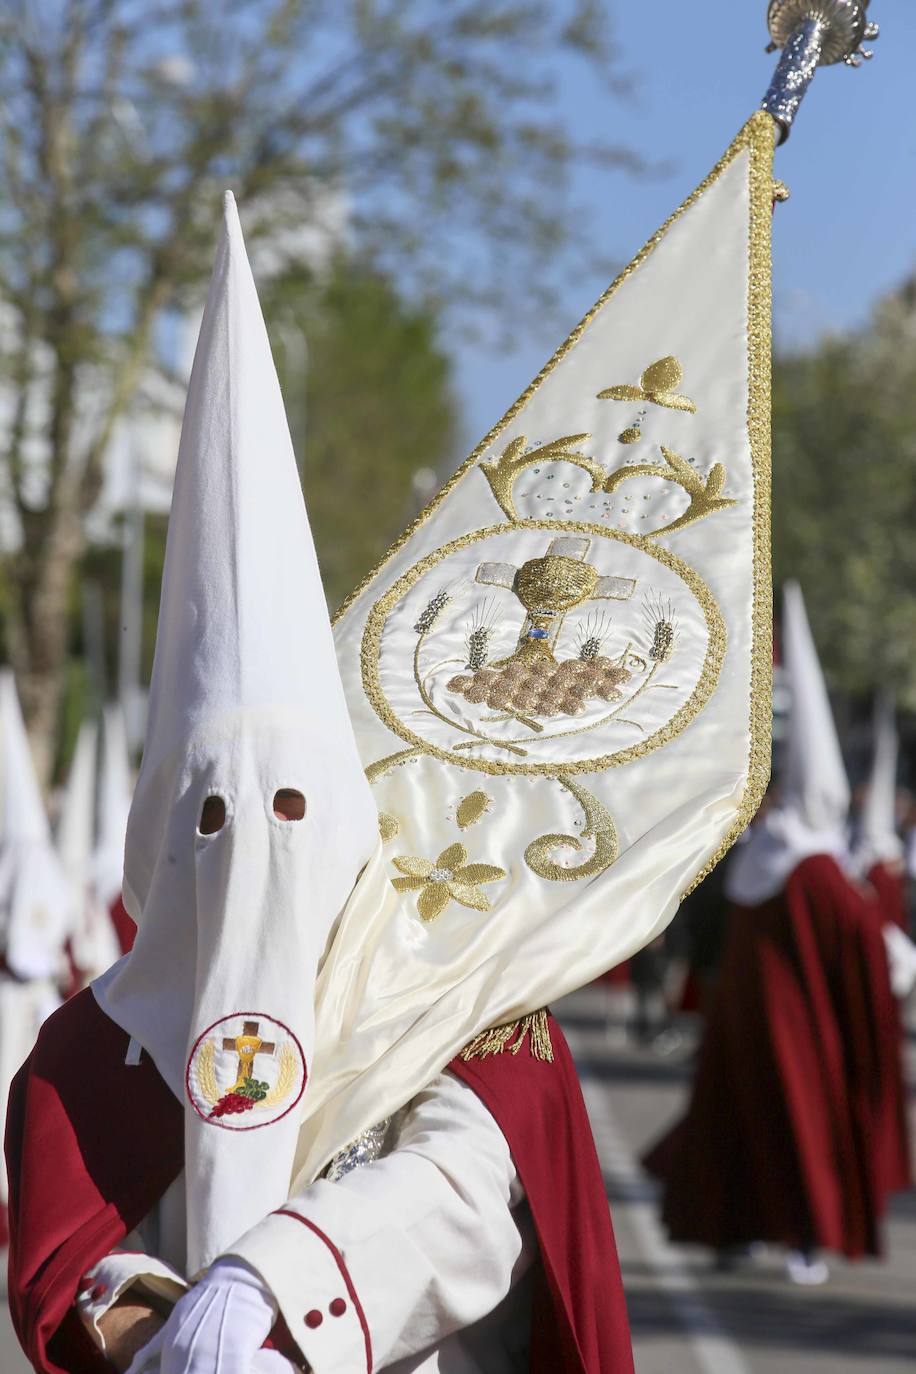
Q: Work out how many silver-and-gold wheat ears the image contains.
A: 4